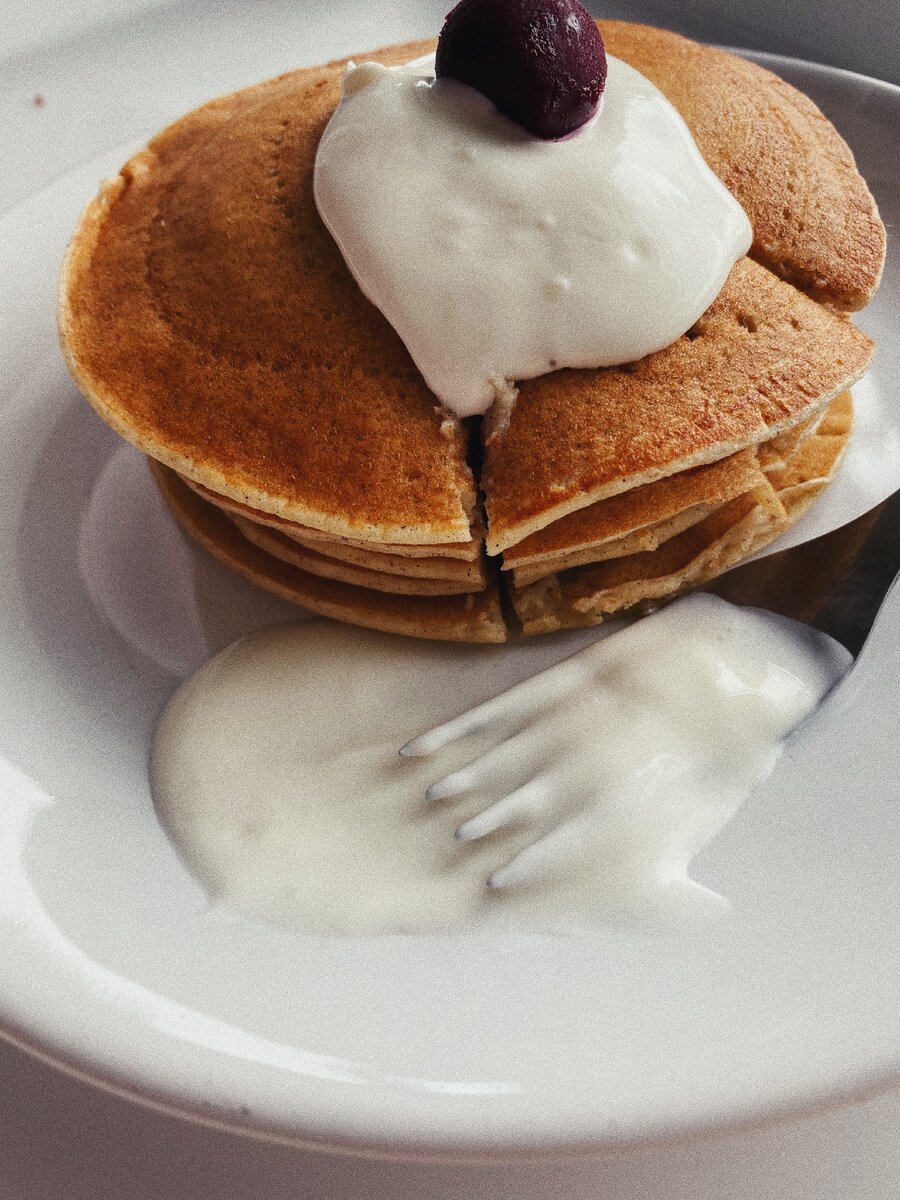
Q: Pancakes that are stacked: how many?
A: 5